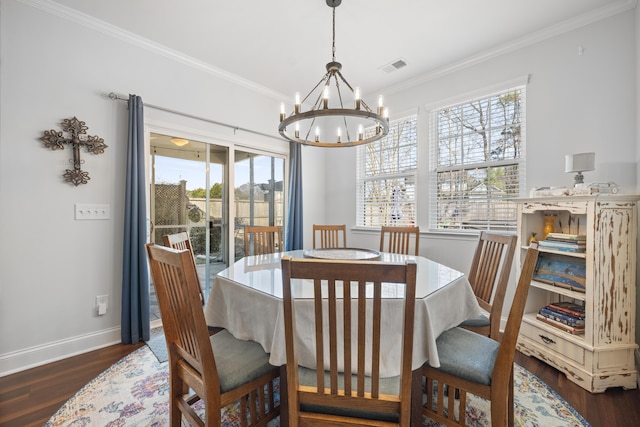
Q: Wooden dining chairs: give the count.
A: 8